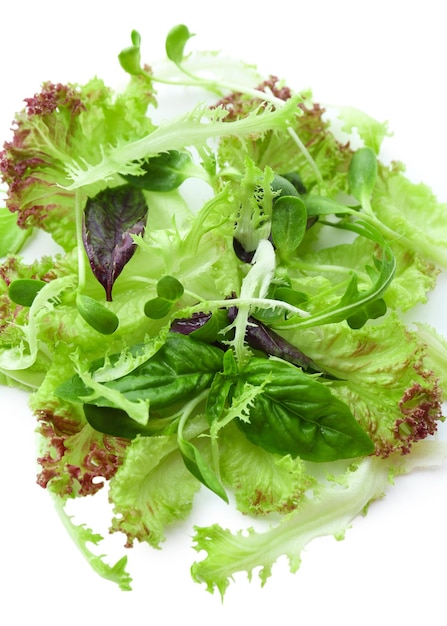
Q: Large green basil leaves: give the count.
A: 2